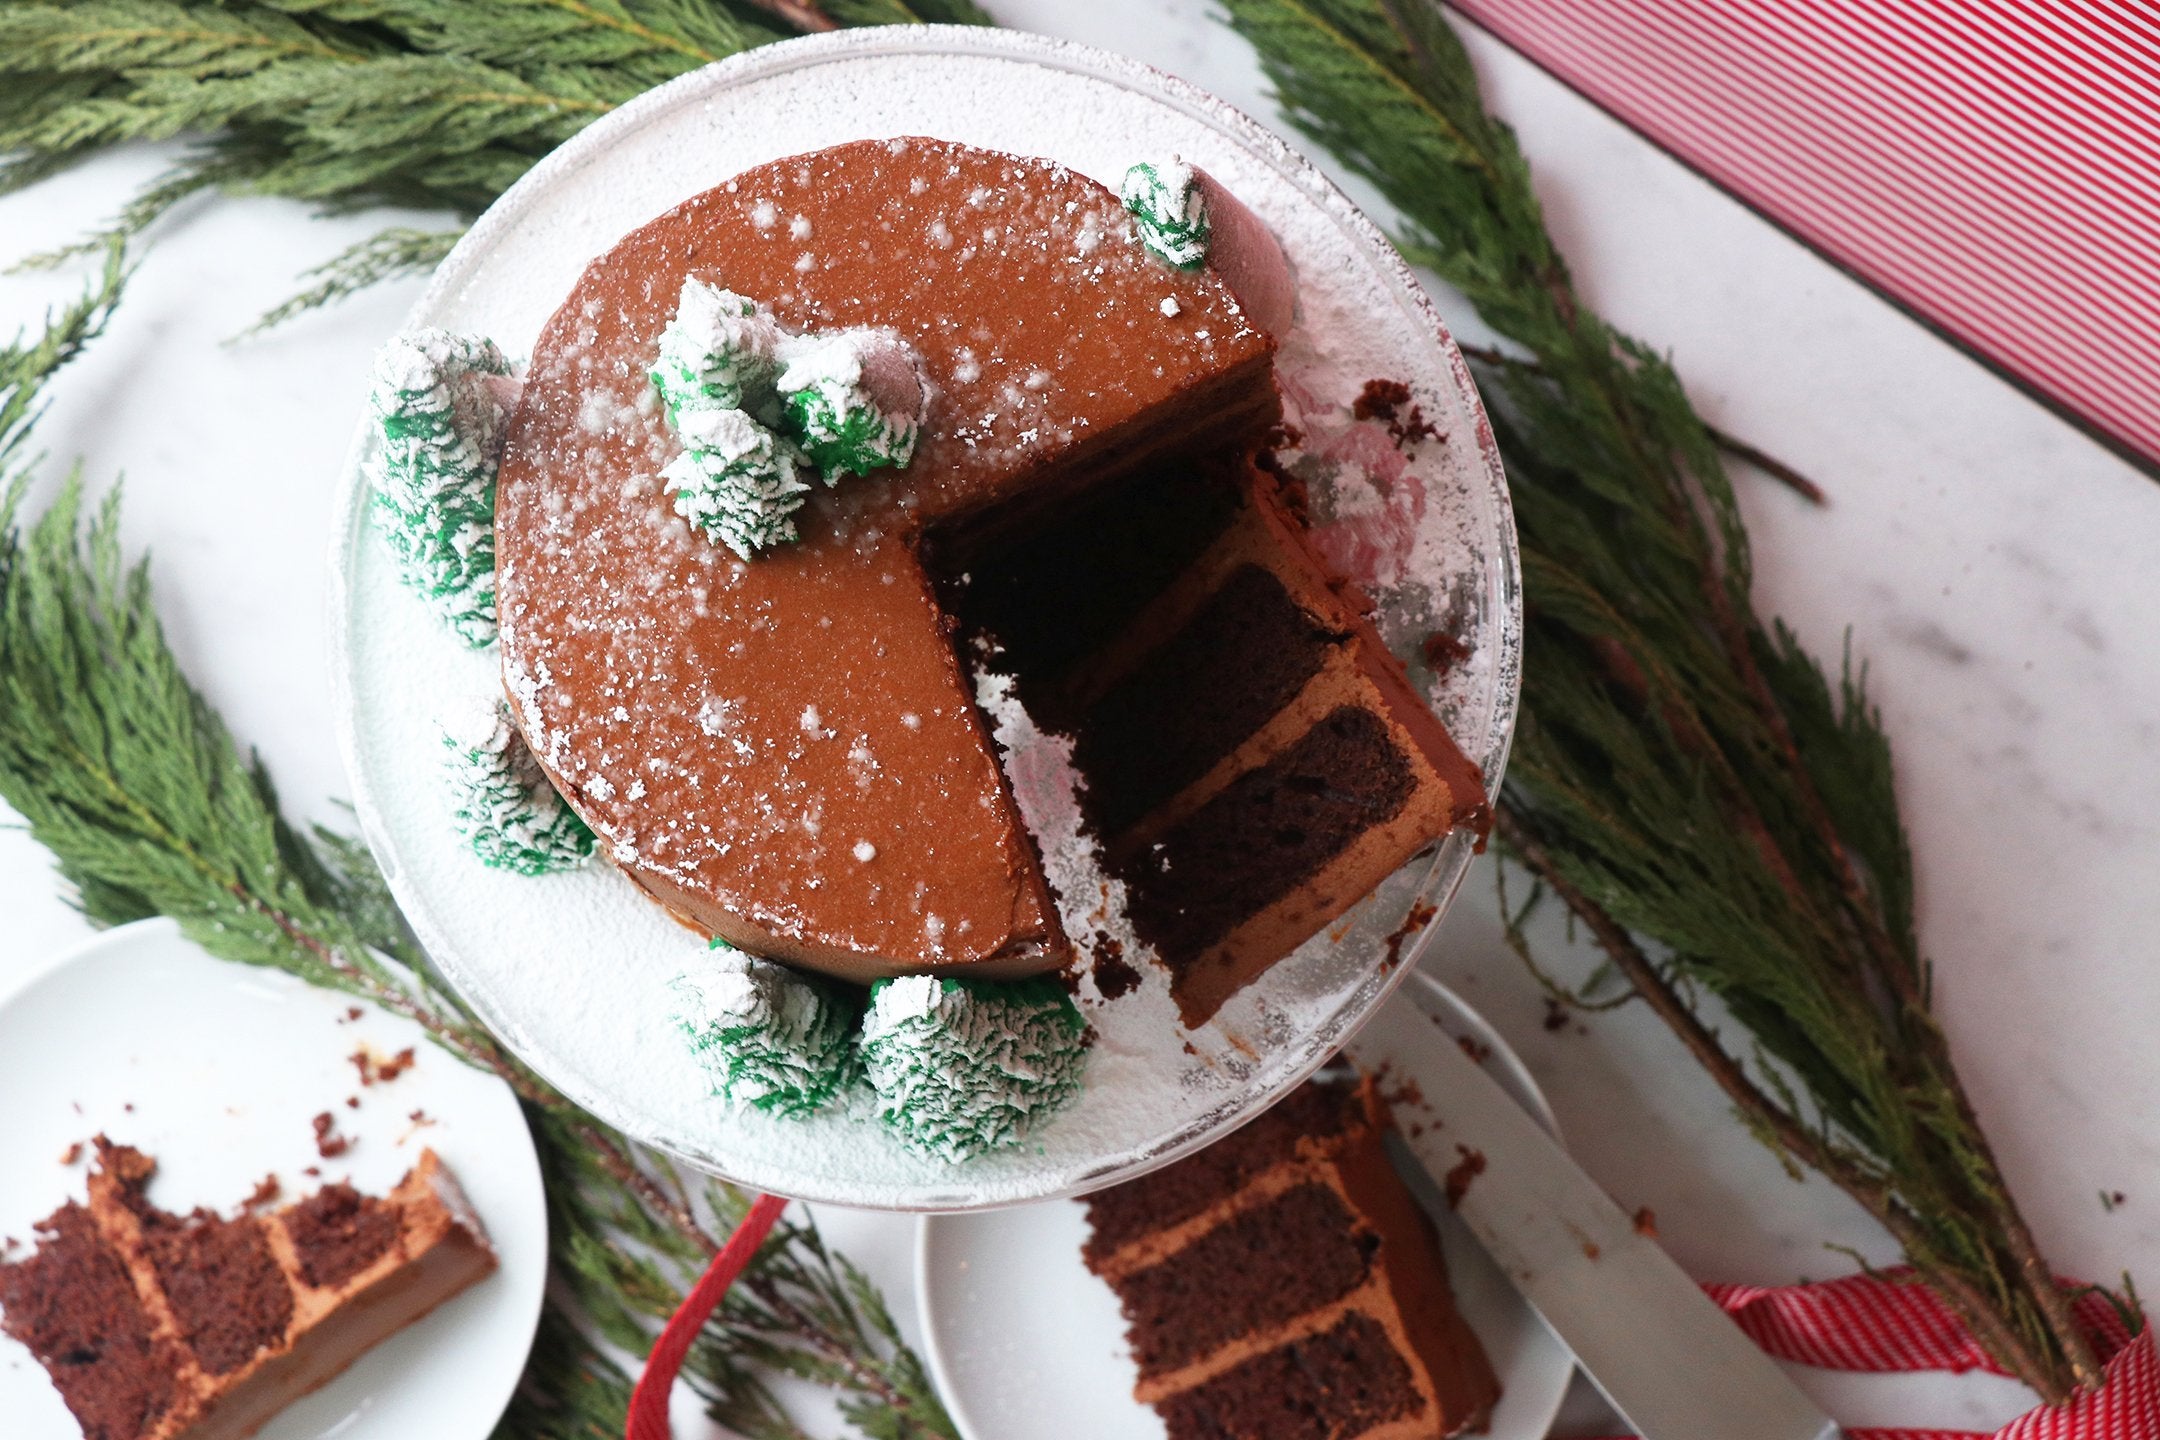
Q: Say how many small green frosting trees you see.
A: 8